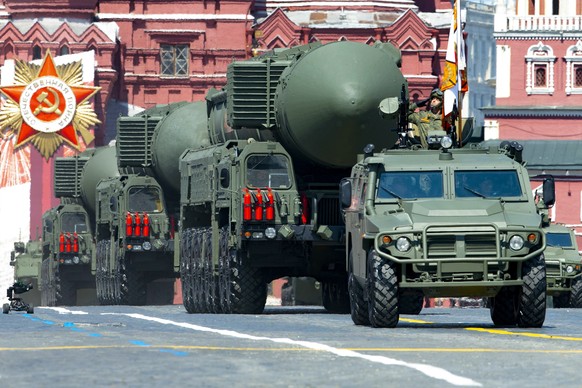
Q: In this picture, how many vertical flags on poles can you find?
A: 1